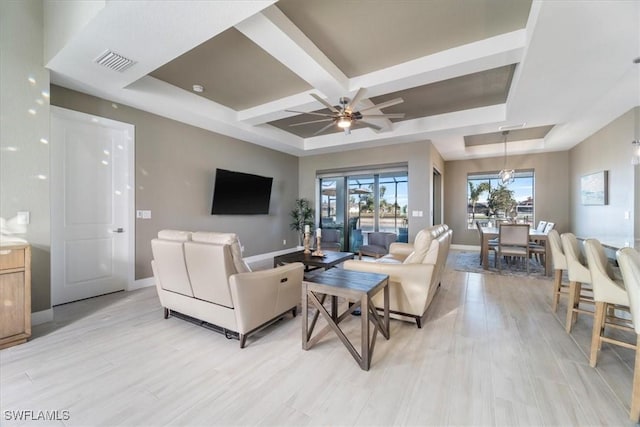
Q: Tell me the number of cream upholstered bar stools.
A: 4